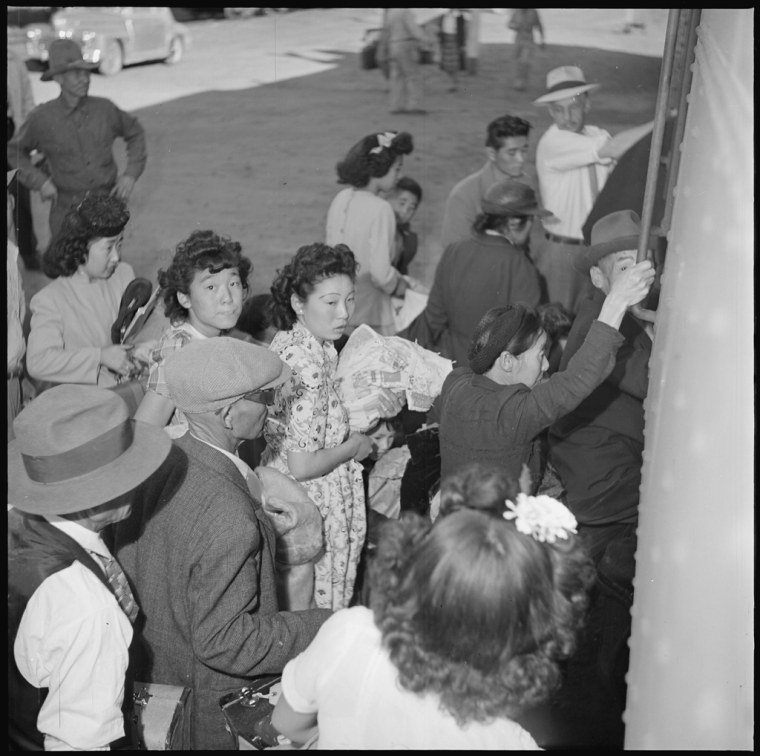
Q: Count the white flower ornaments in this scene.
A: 2